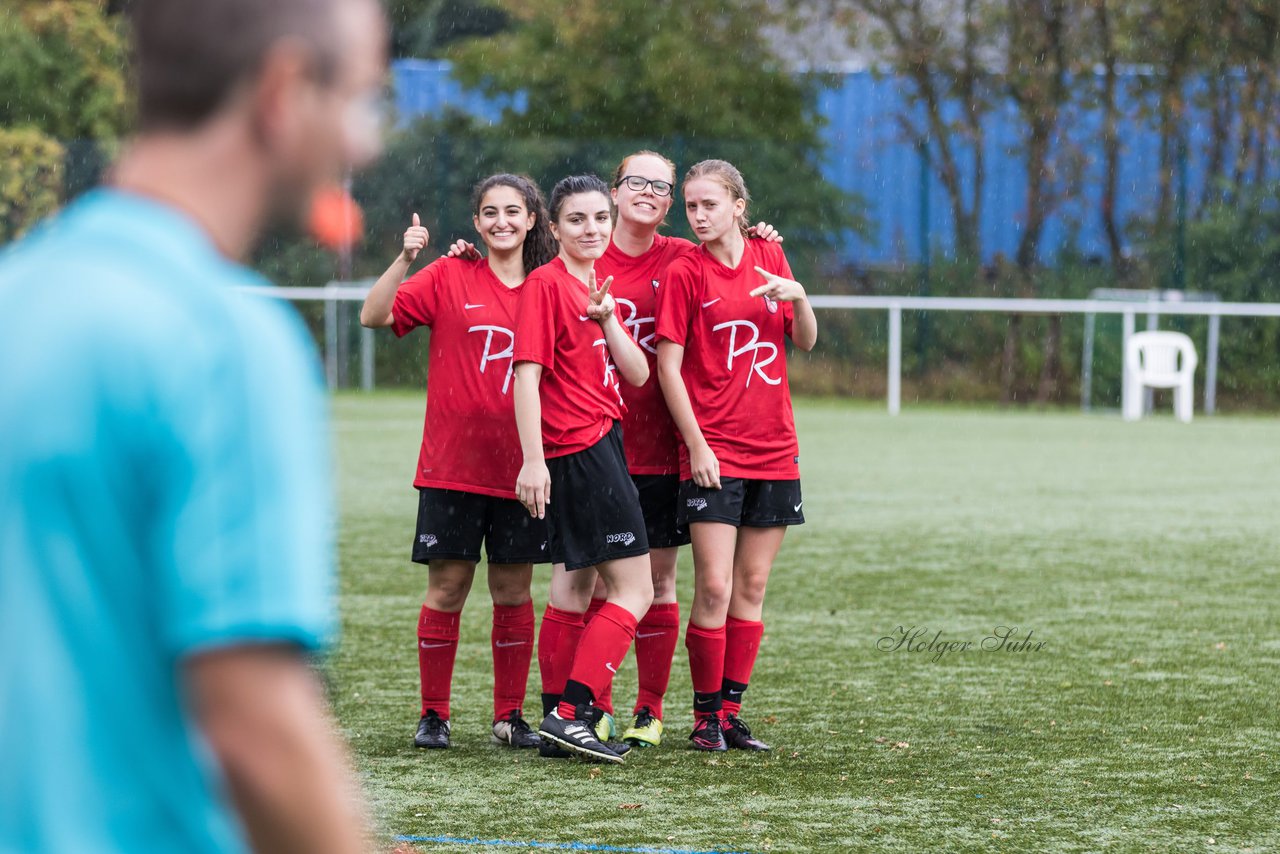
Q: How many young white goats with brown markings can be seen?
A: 0